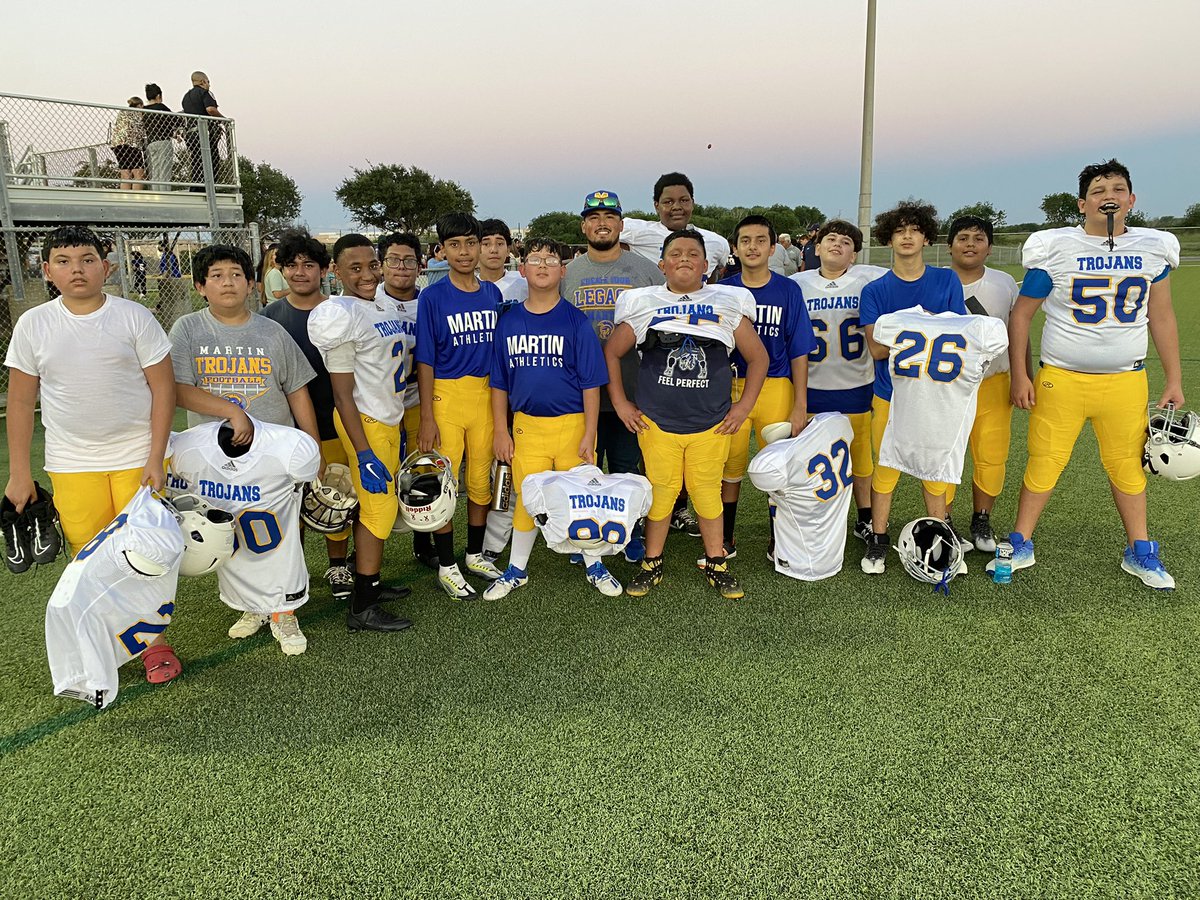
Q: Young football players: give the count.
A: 15